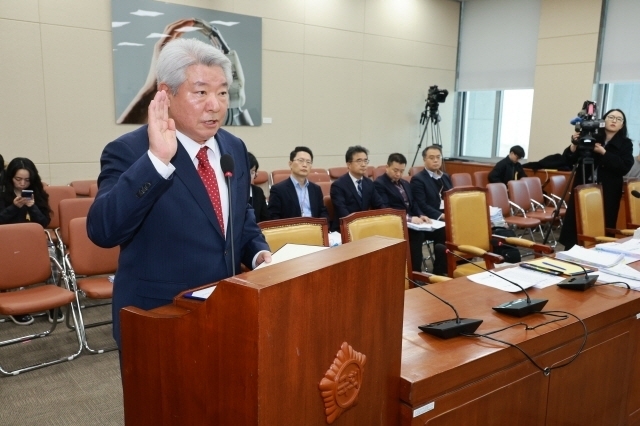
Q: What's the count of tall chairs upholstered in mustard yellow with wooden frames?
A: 5